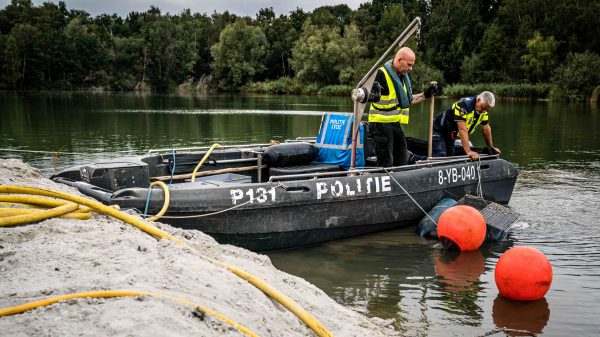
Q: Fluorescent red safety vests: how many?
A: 0